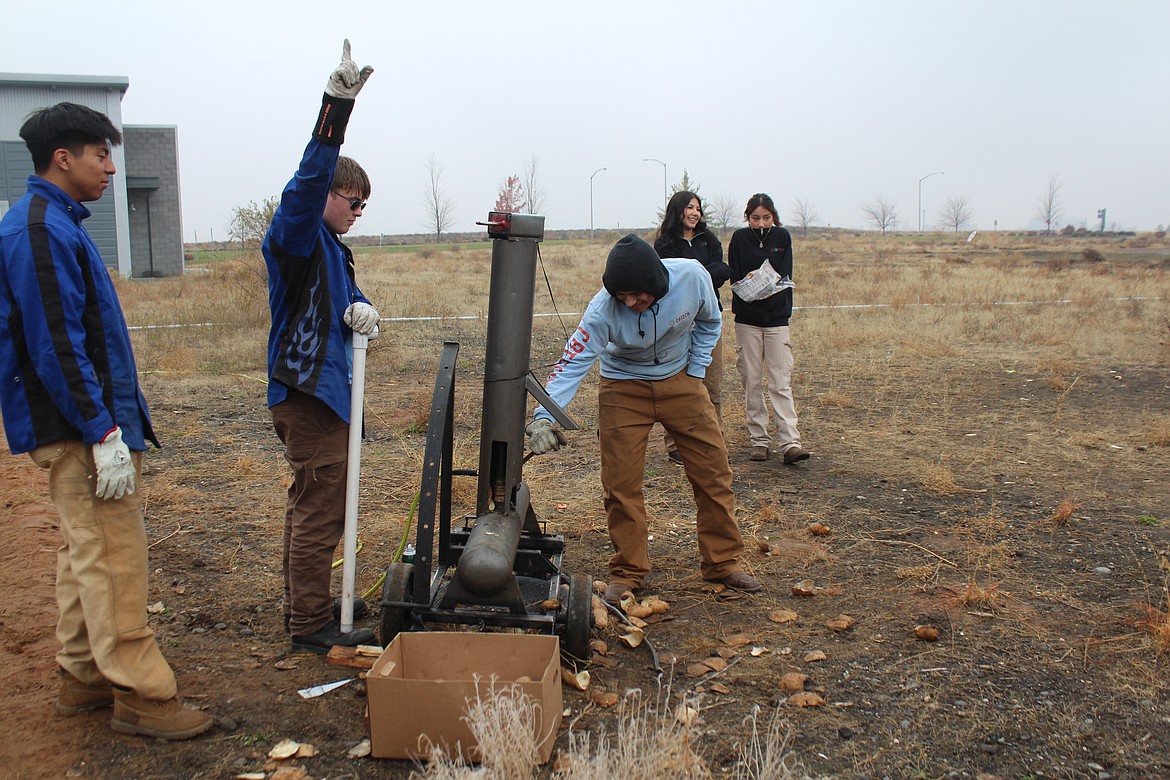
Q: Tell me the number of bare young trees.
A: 7